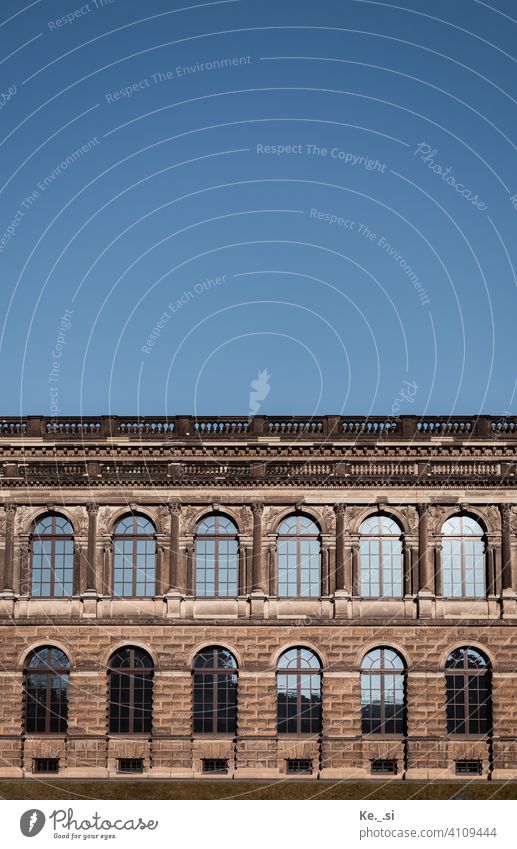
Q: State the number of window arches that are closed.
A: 12